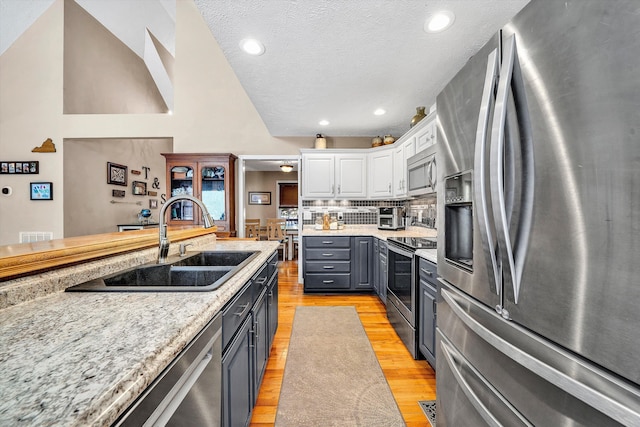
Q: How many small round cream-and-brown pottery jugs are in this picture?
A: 2